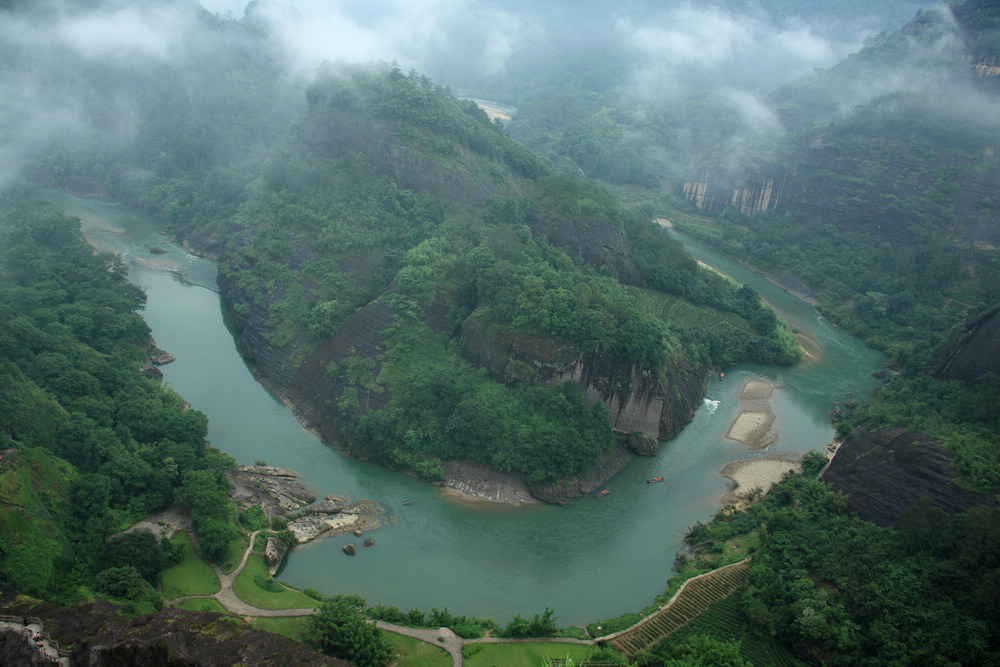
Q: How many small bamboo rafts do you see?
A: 3